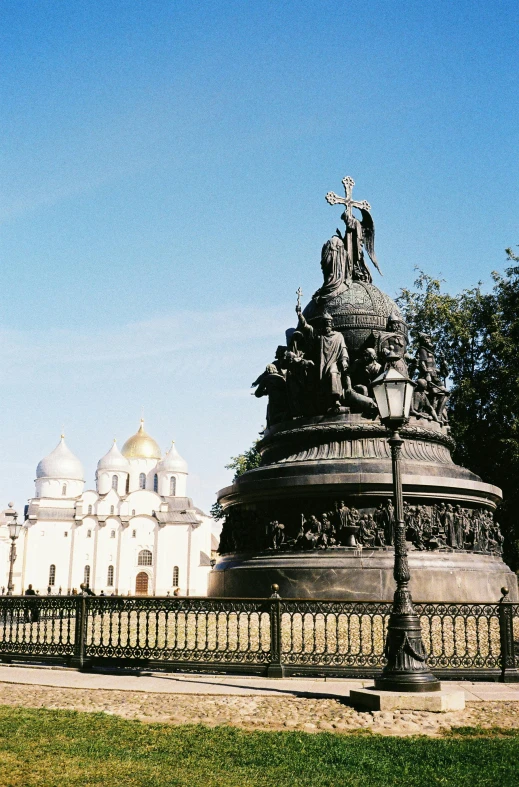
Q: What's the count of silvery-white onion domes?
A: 3